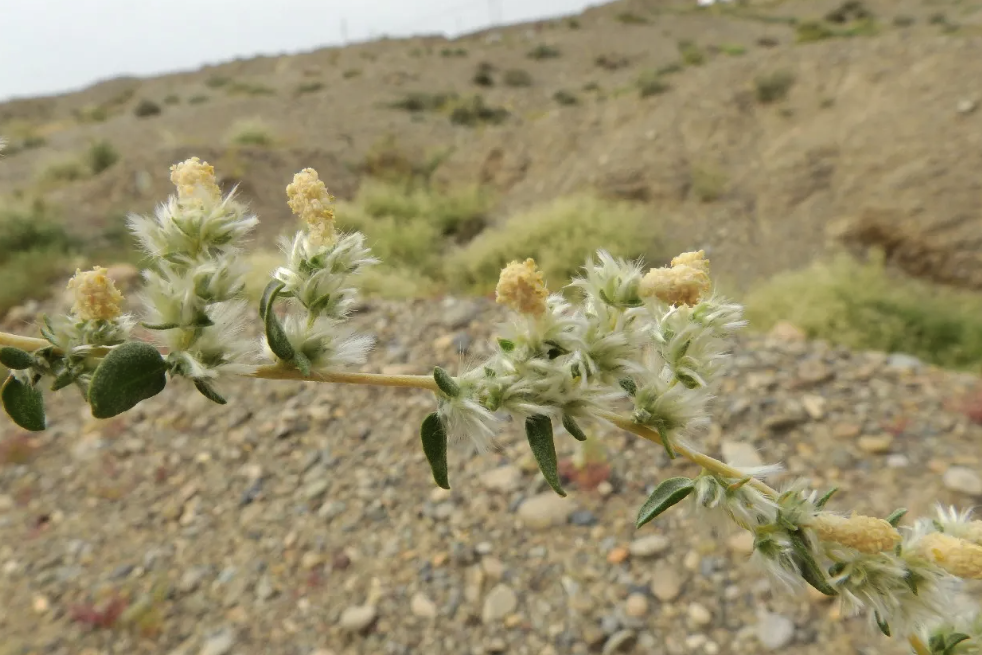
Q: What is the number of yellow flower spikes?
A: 7